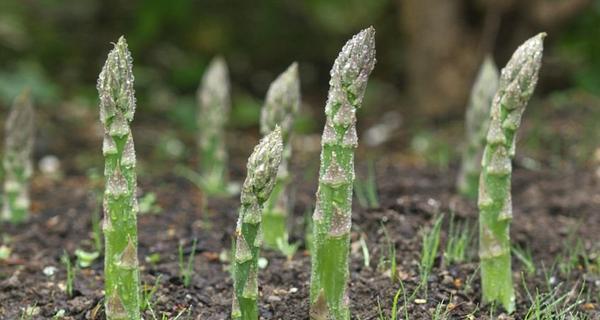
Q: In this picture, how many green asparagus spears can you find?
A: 8